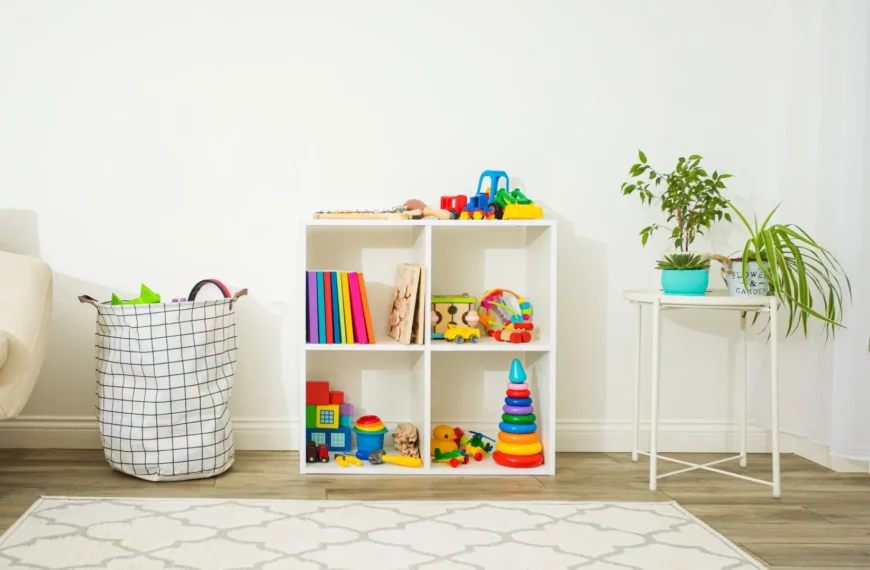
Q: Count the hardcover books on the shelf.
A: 8